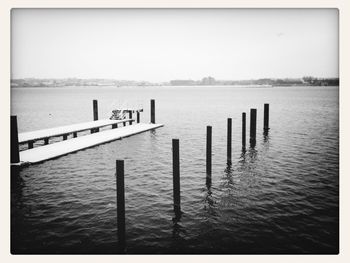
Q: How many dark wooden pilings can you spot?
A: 10